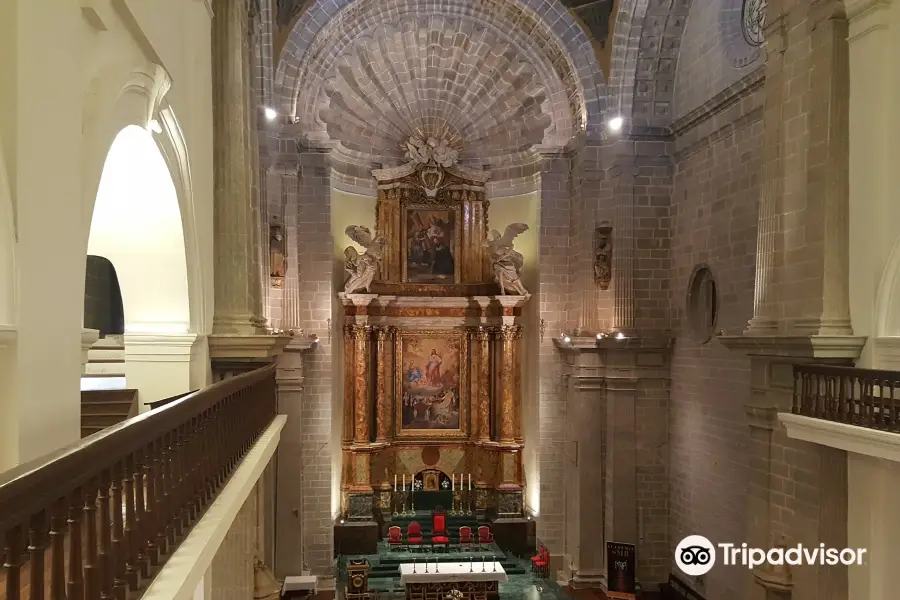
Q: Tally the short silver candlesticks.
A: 6